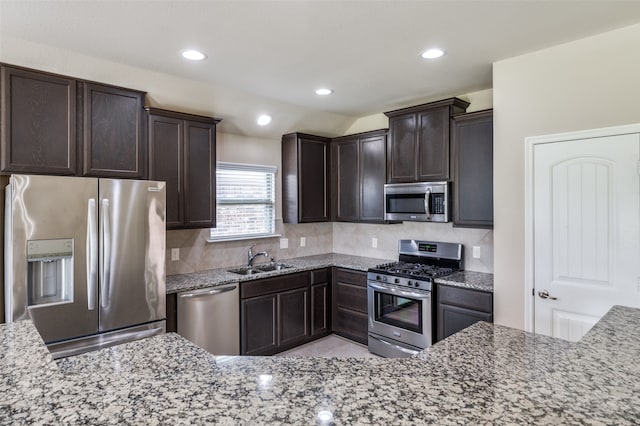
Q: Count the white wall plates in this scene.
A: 5